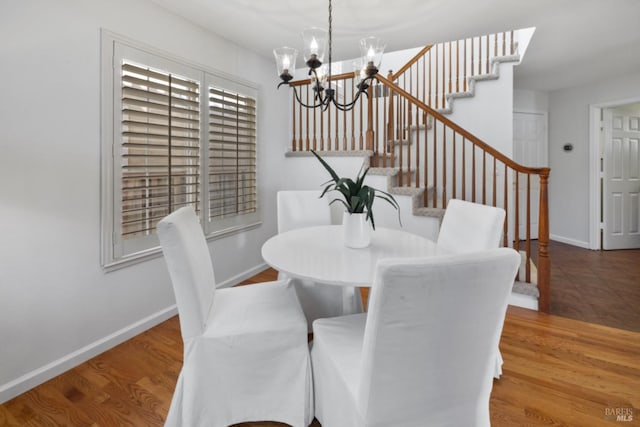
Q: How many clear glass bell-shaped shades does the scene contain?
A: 5